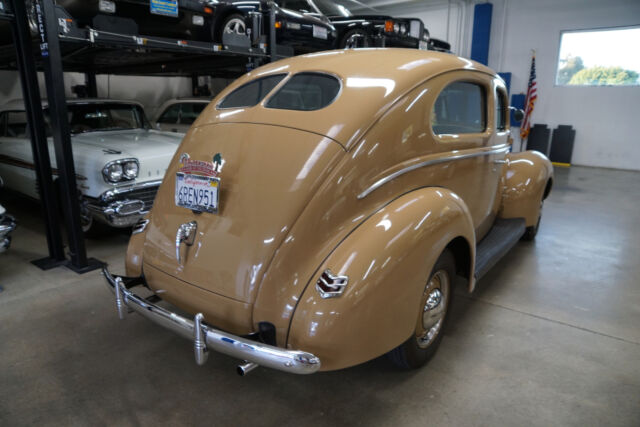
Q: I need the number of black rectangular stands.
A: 2